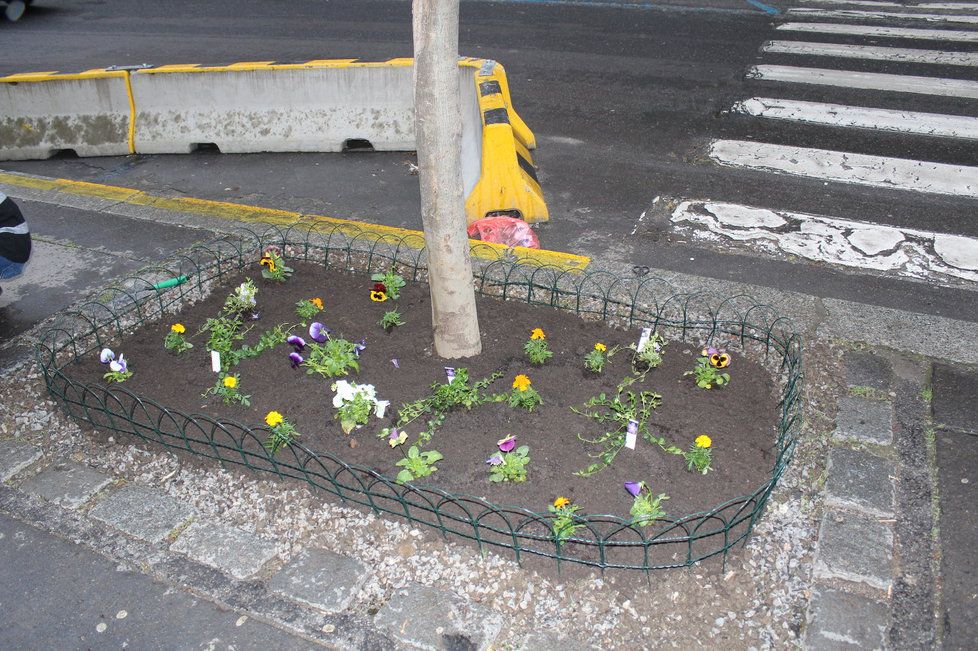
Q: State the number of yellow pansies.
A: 3